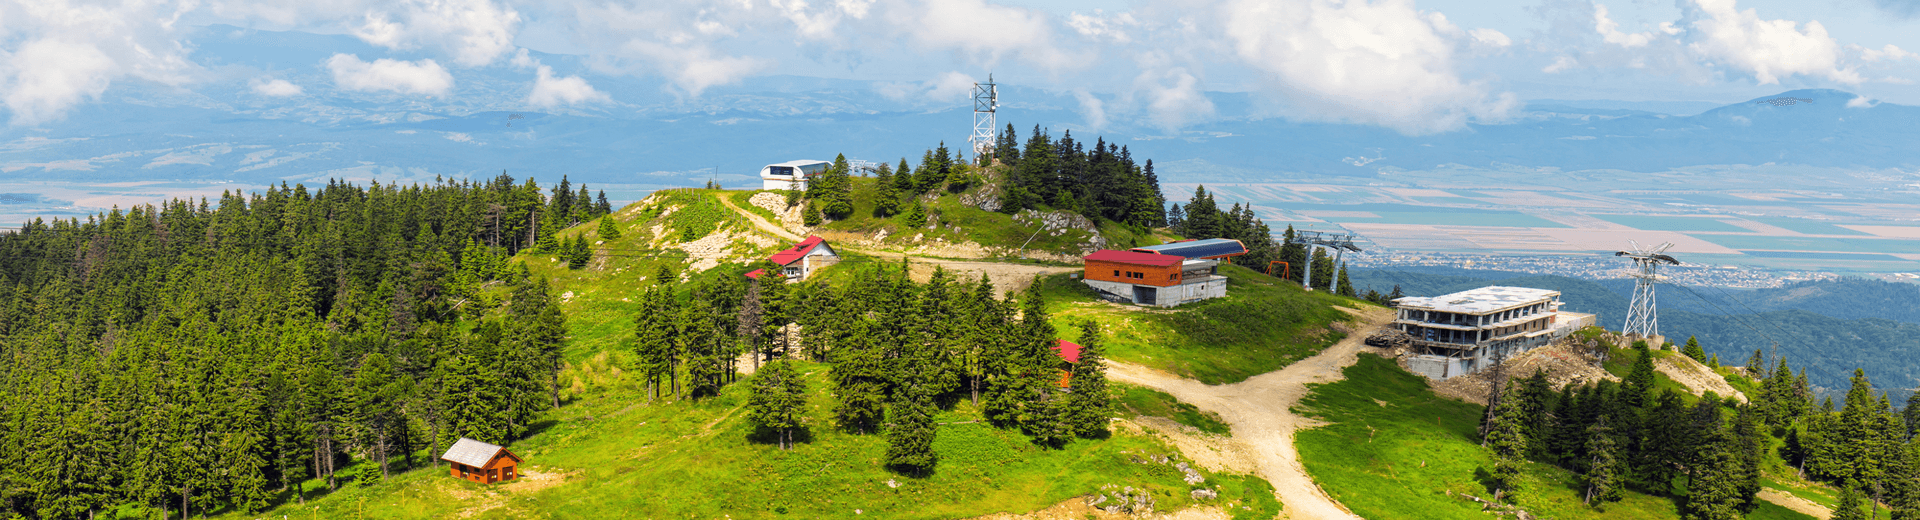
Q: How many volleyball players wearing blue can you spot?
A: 0